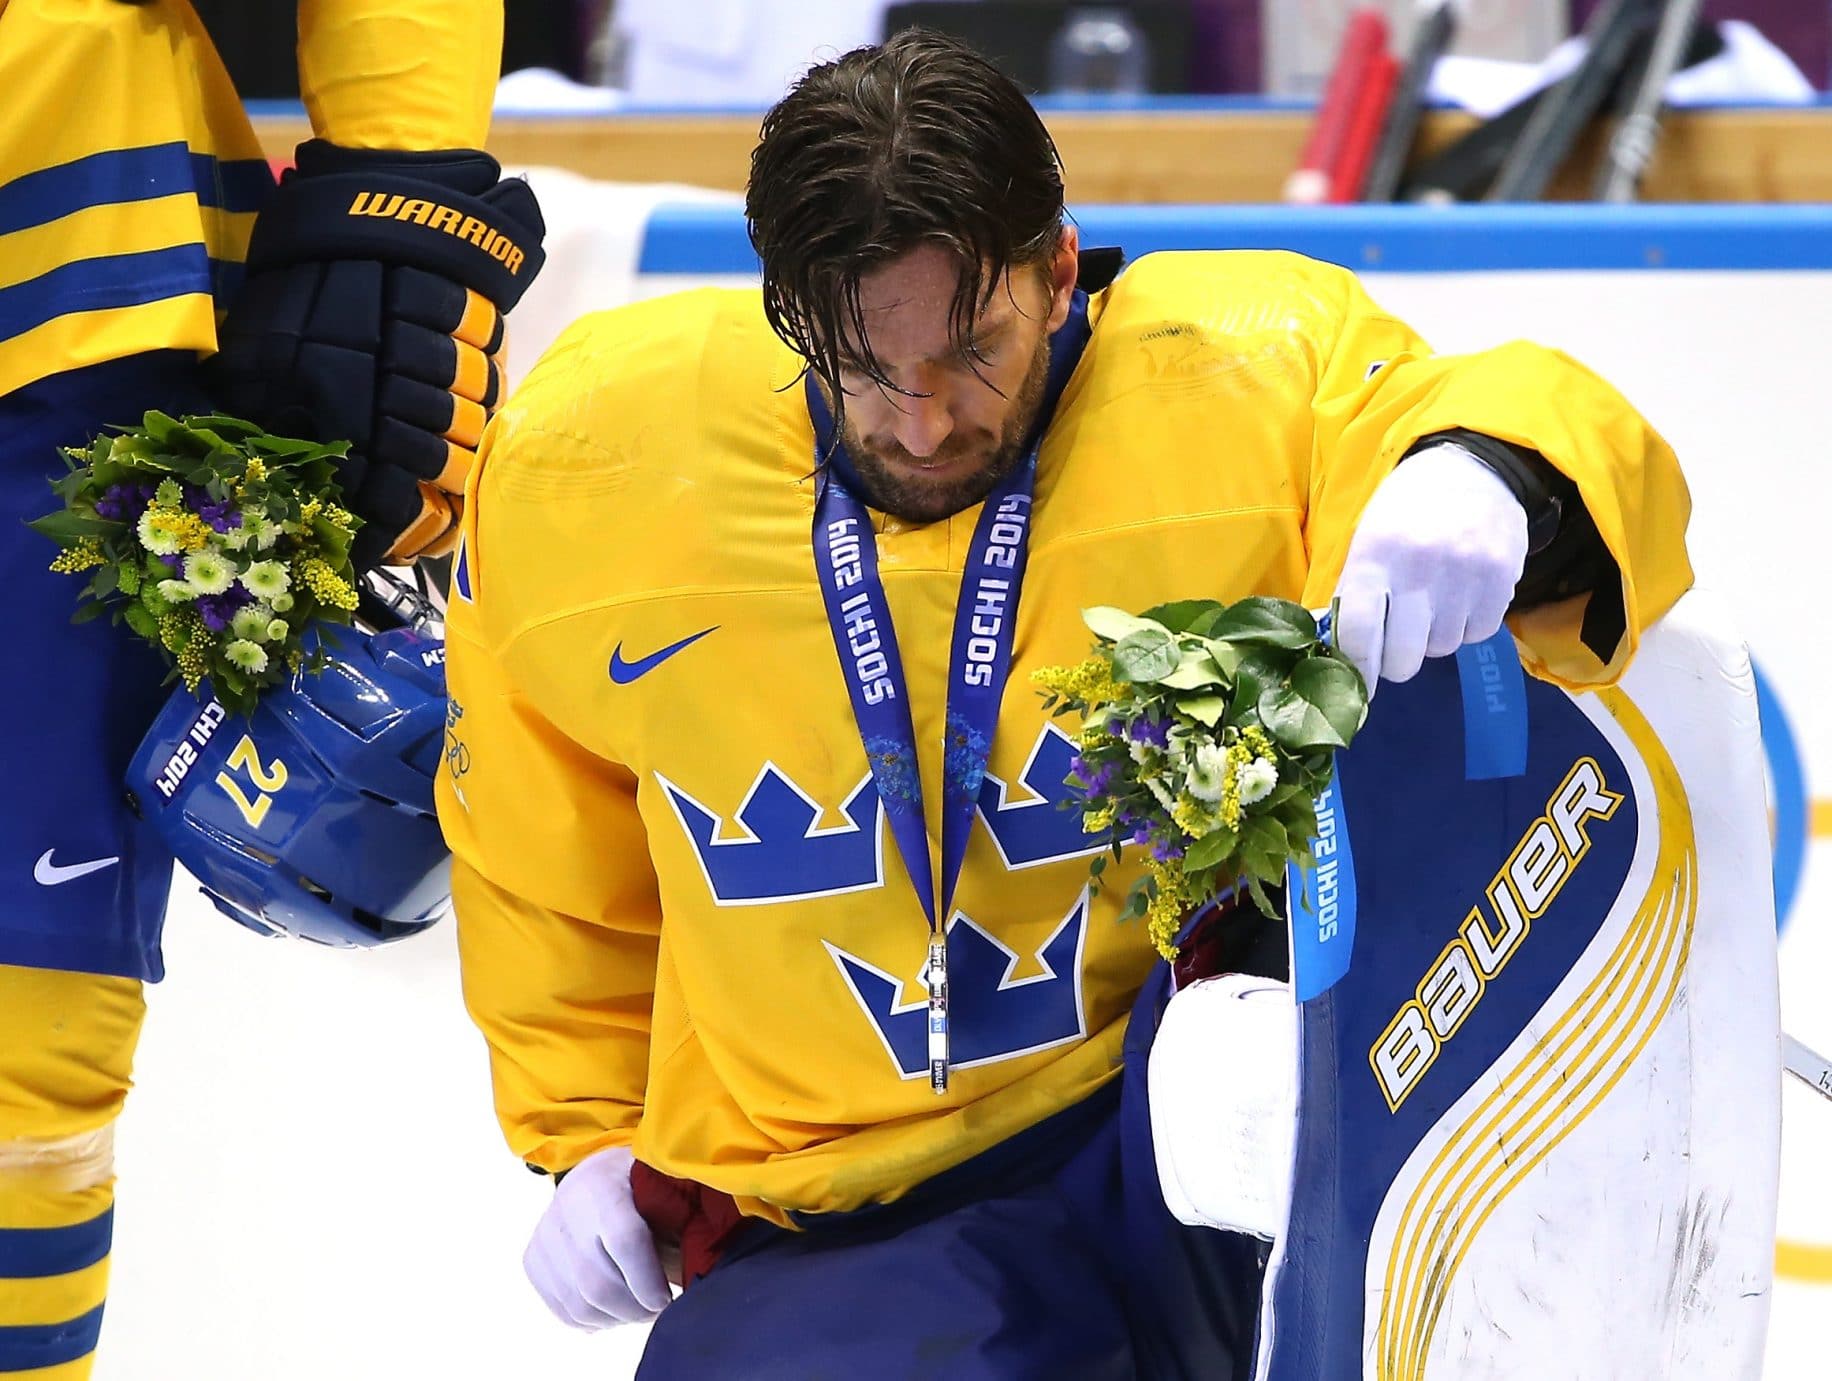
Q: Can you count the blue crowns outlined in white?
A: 3